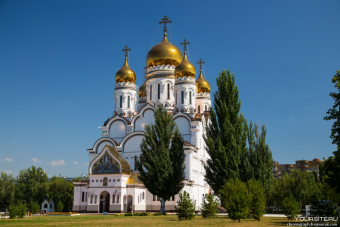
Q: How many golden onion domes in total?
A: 5